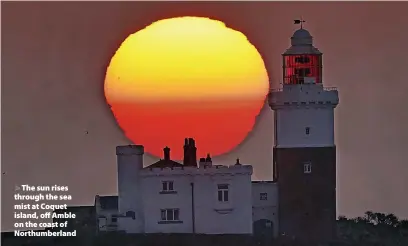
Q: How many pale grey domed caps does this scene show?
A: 1